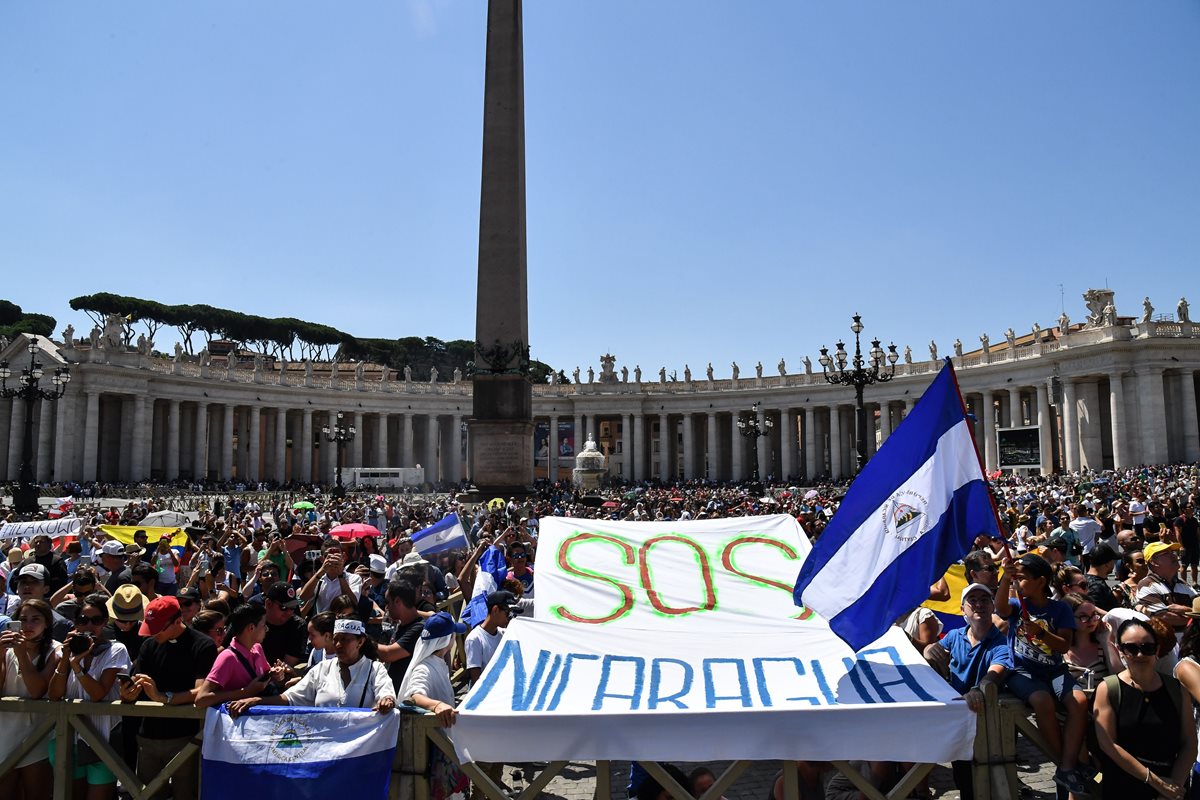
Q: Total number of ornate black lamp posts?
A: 4